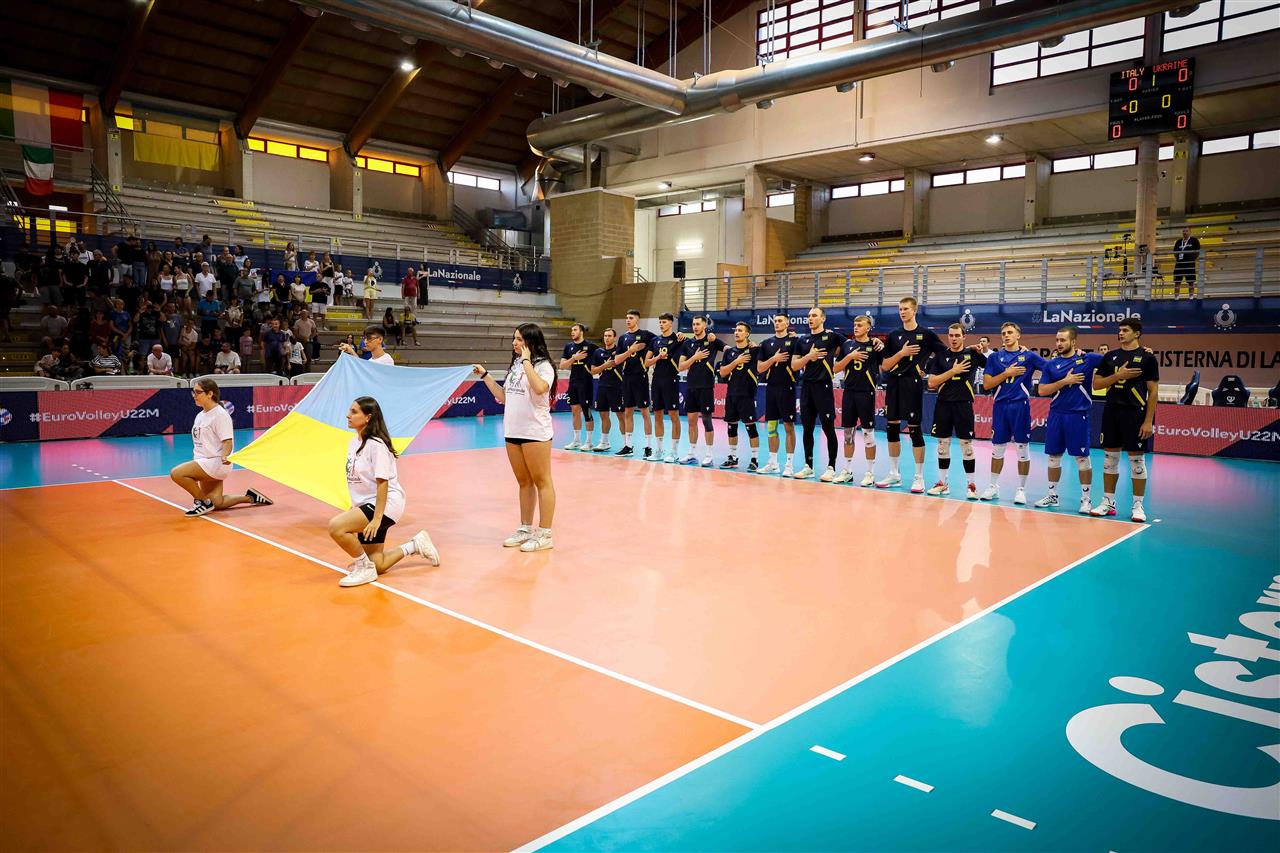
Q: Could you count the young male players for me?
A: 14